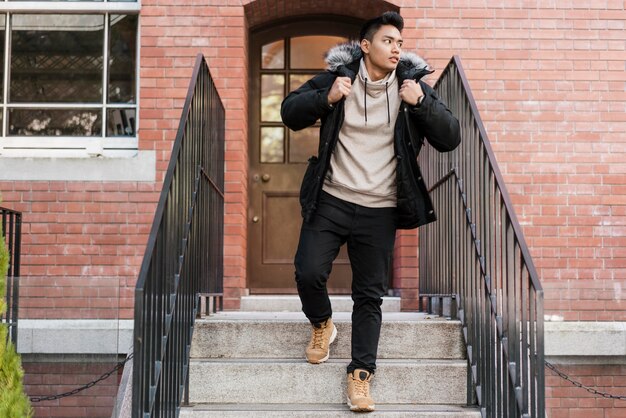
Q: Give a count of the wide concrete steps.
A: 3